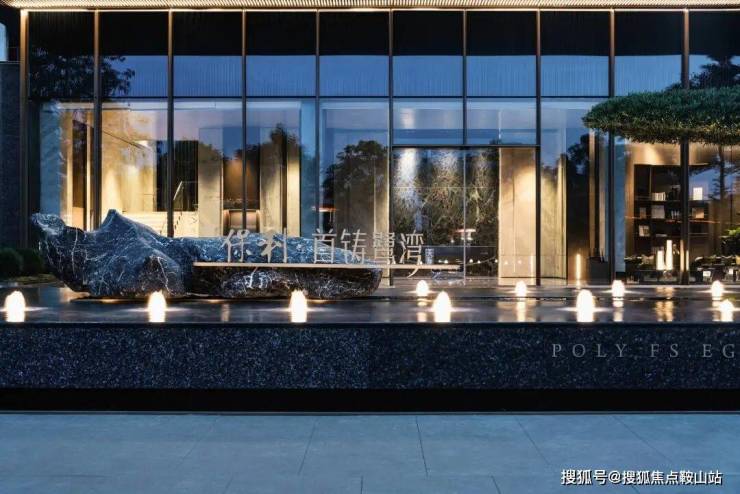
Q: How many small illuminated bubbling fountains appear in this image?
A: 10